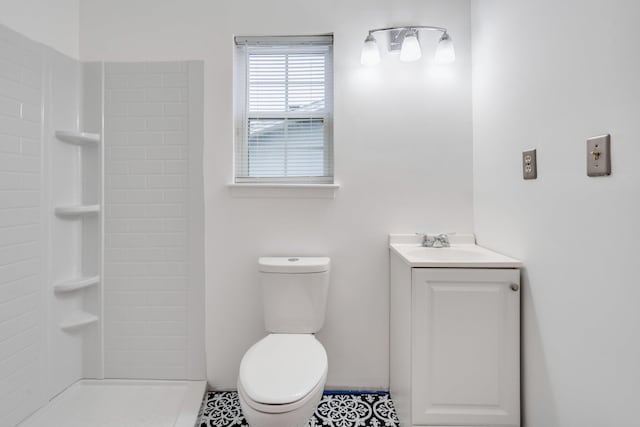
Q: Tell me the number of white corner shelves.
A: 4